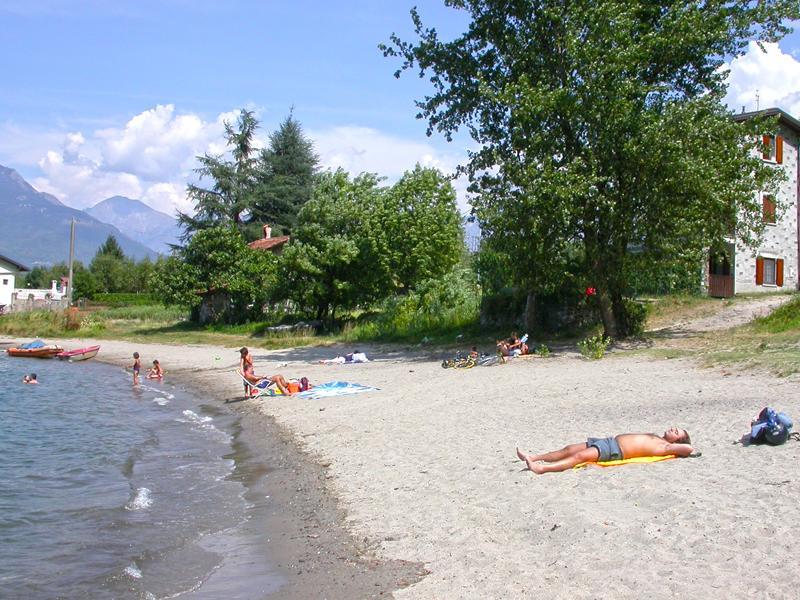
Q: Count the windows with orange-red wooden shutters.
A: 3